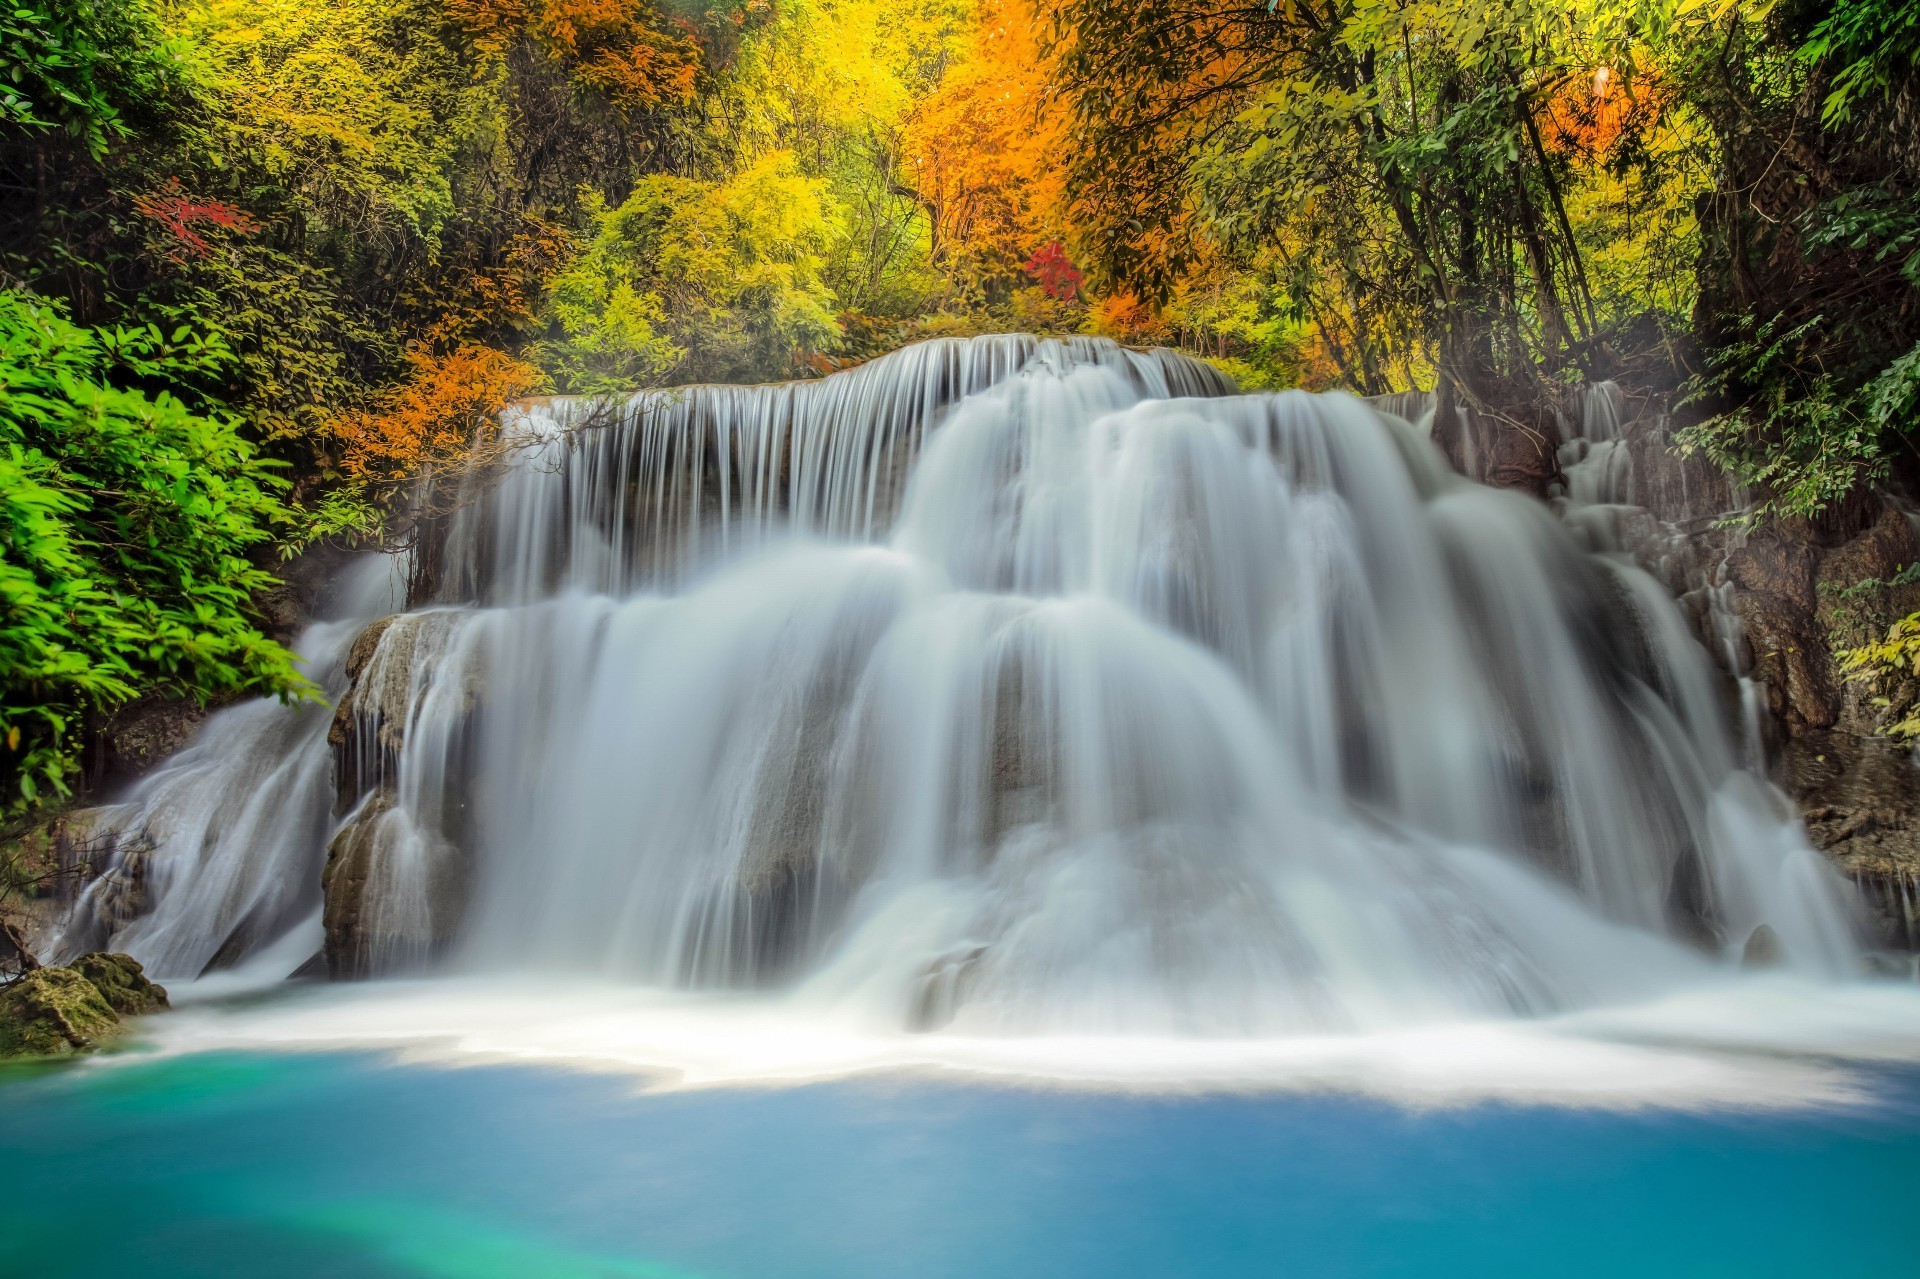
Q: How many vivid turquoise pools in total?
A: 1